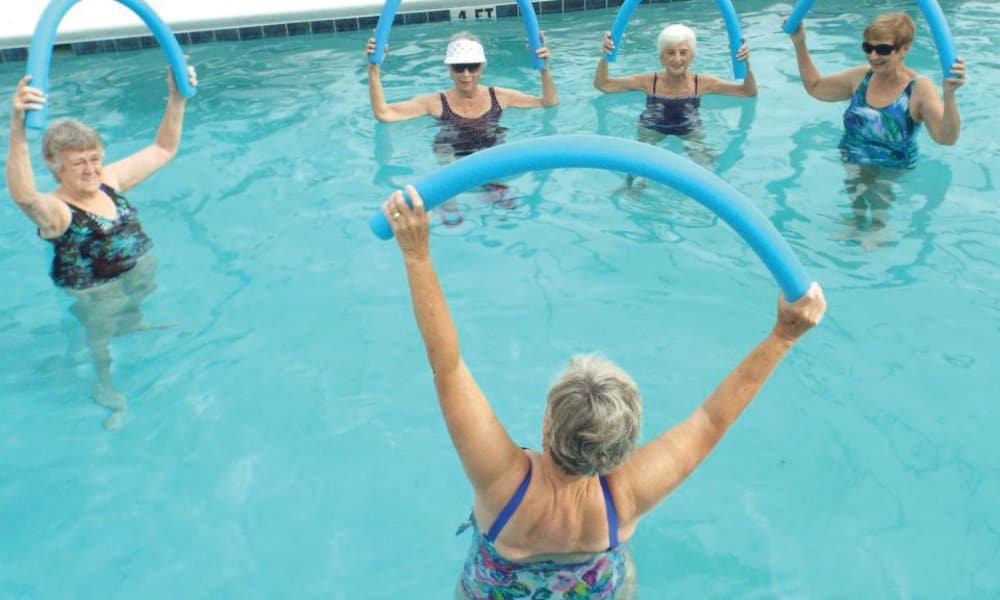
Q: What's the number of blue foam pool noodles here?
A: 5